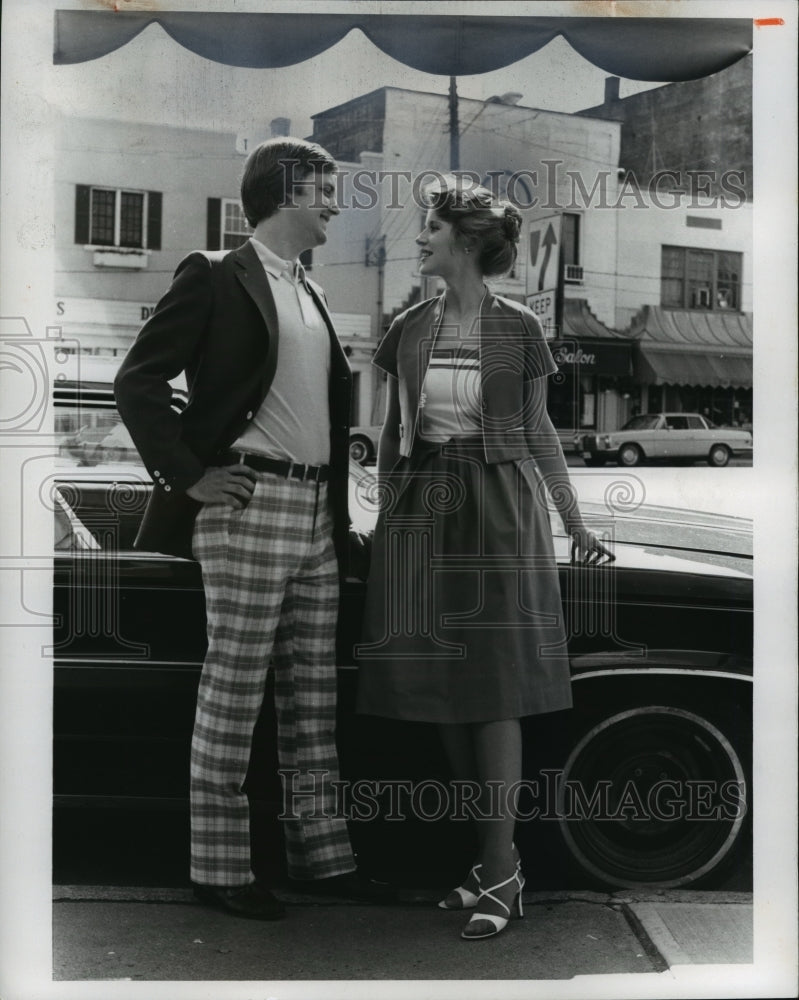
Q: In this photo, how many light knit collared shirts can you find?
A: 1